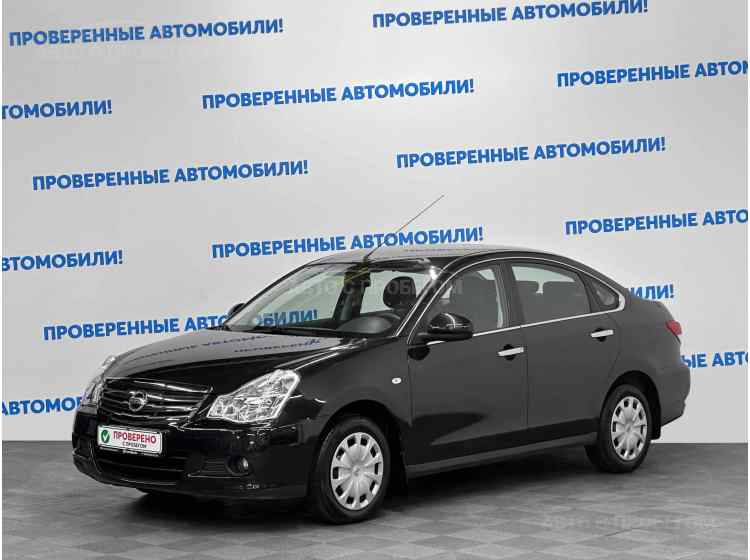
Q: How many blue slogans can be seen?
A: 14